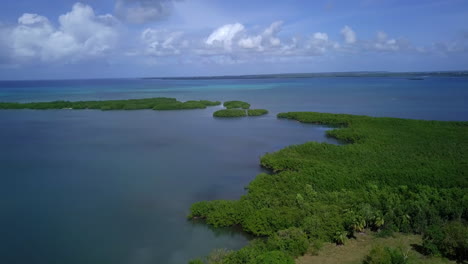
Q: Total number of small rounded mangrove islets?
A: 3